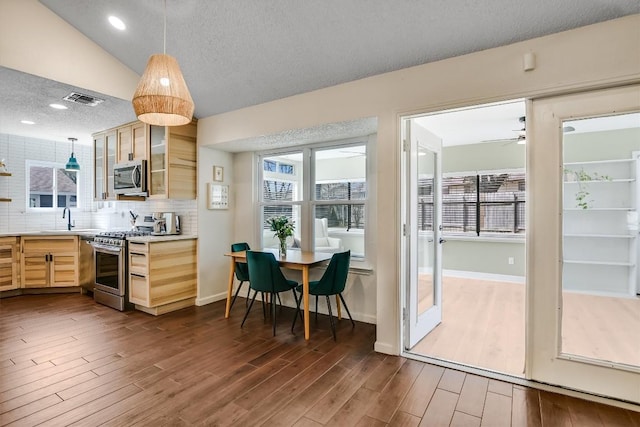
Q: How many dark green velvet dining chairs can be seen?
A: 3